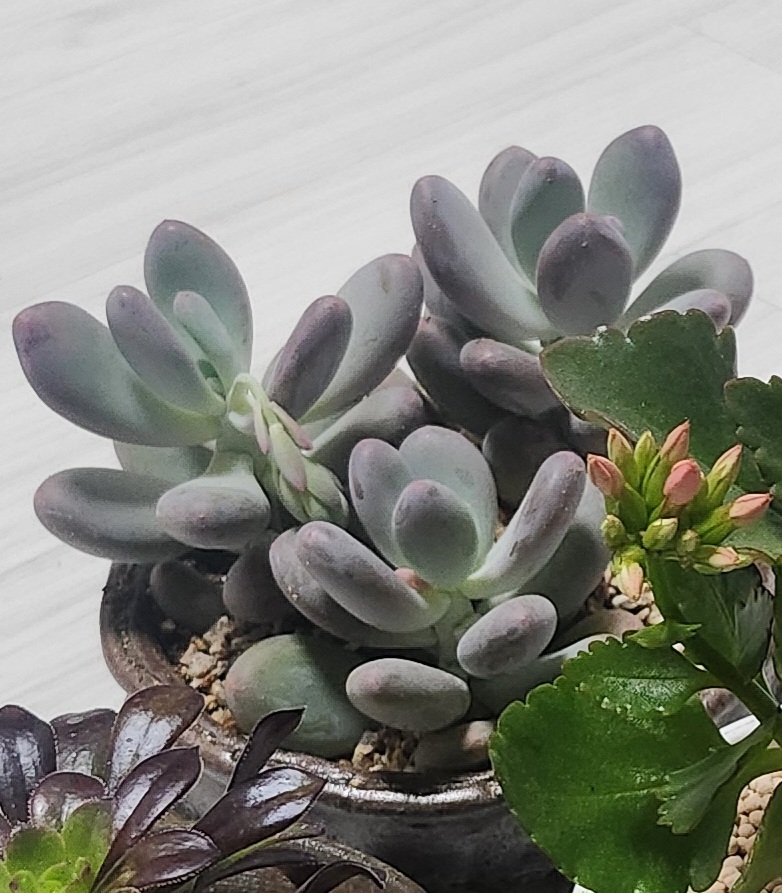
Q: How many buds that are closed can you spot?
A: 12